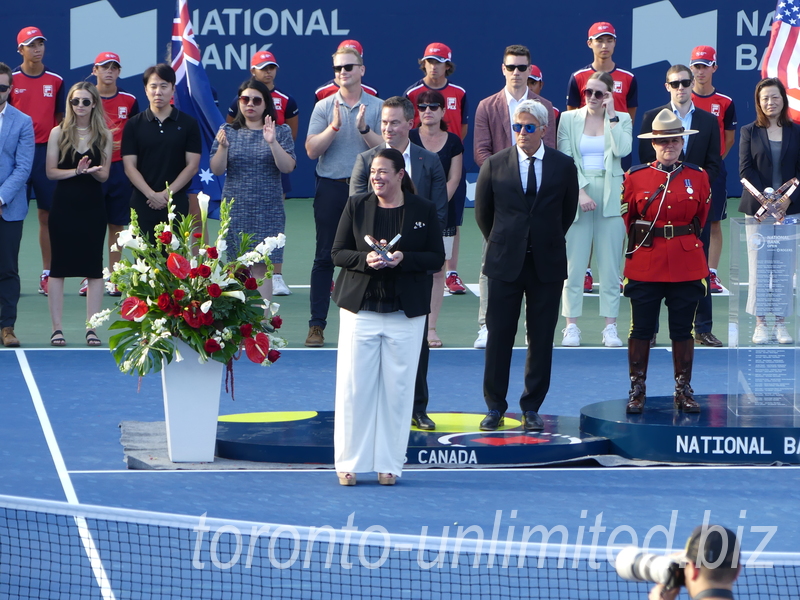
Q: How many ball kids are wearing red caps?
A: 8